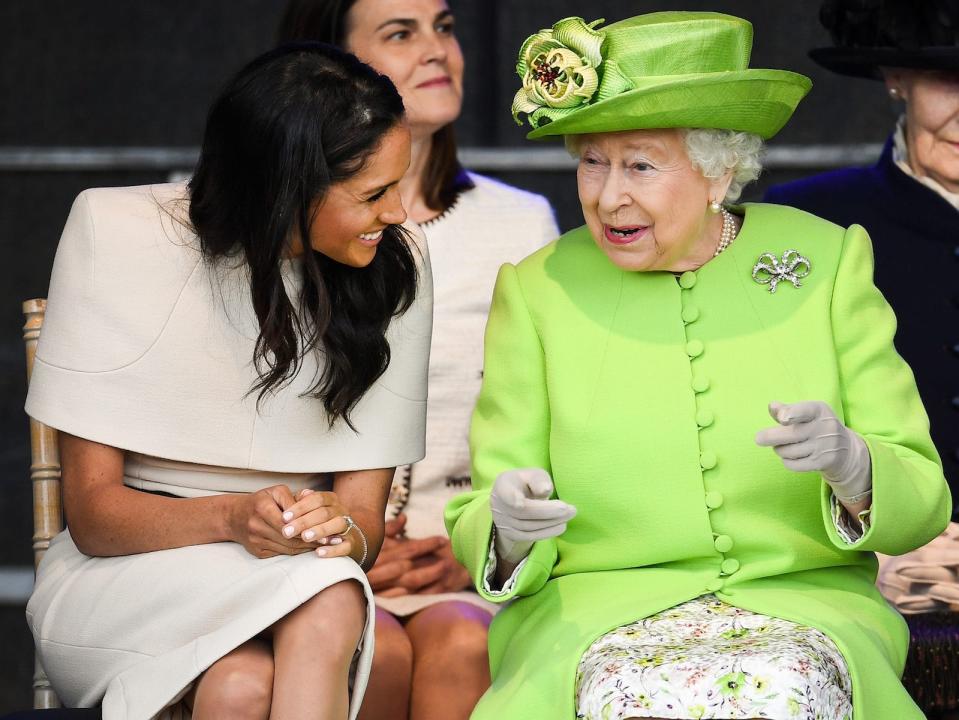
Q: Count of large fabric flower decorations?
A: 1